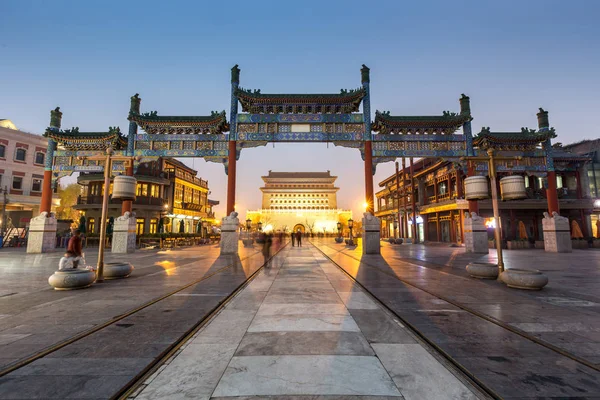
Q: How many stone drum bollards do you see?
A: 4